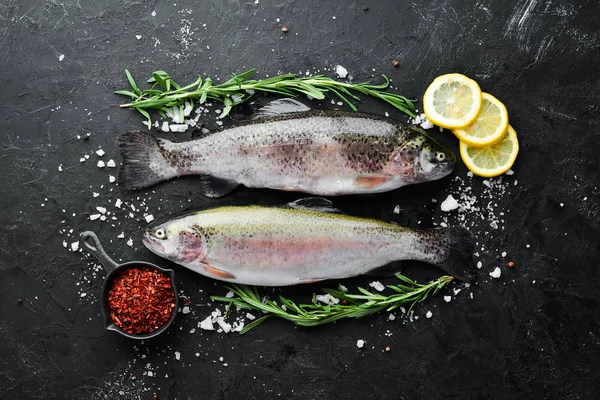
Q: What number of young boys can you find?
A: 0